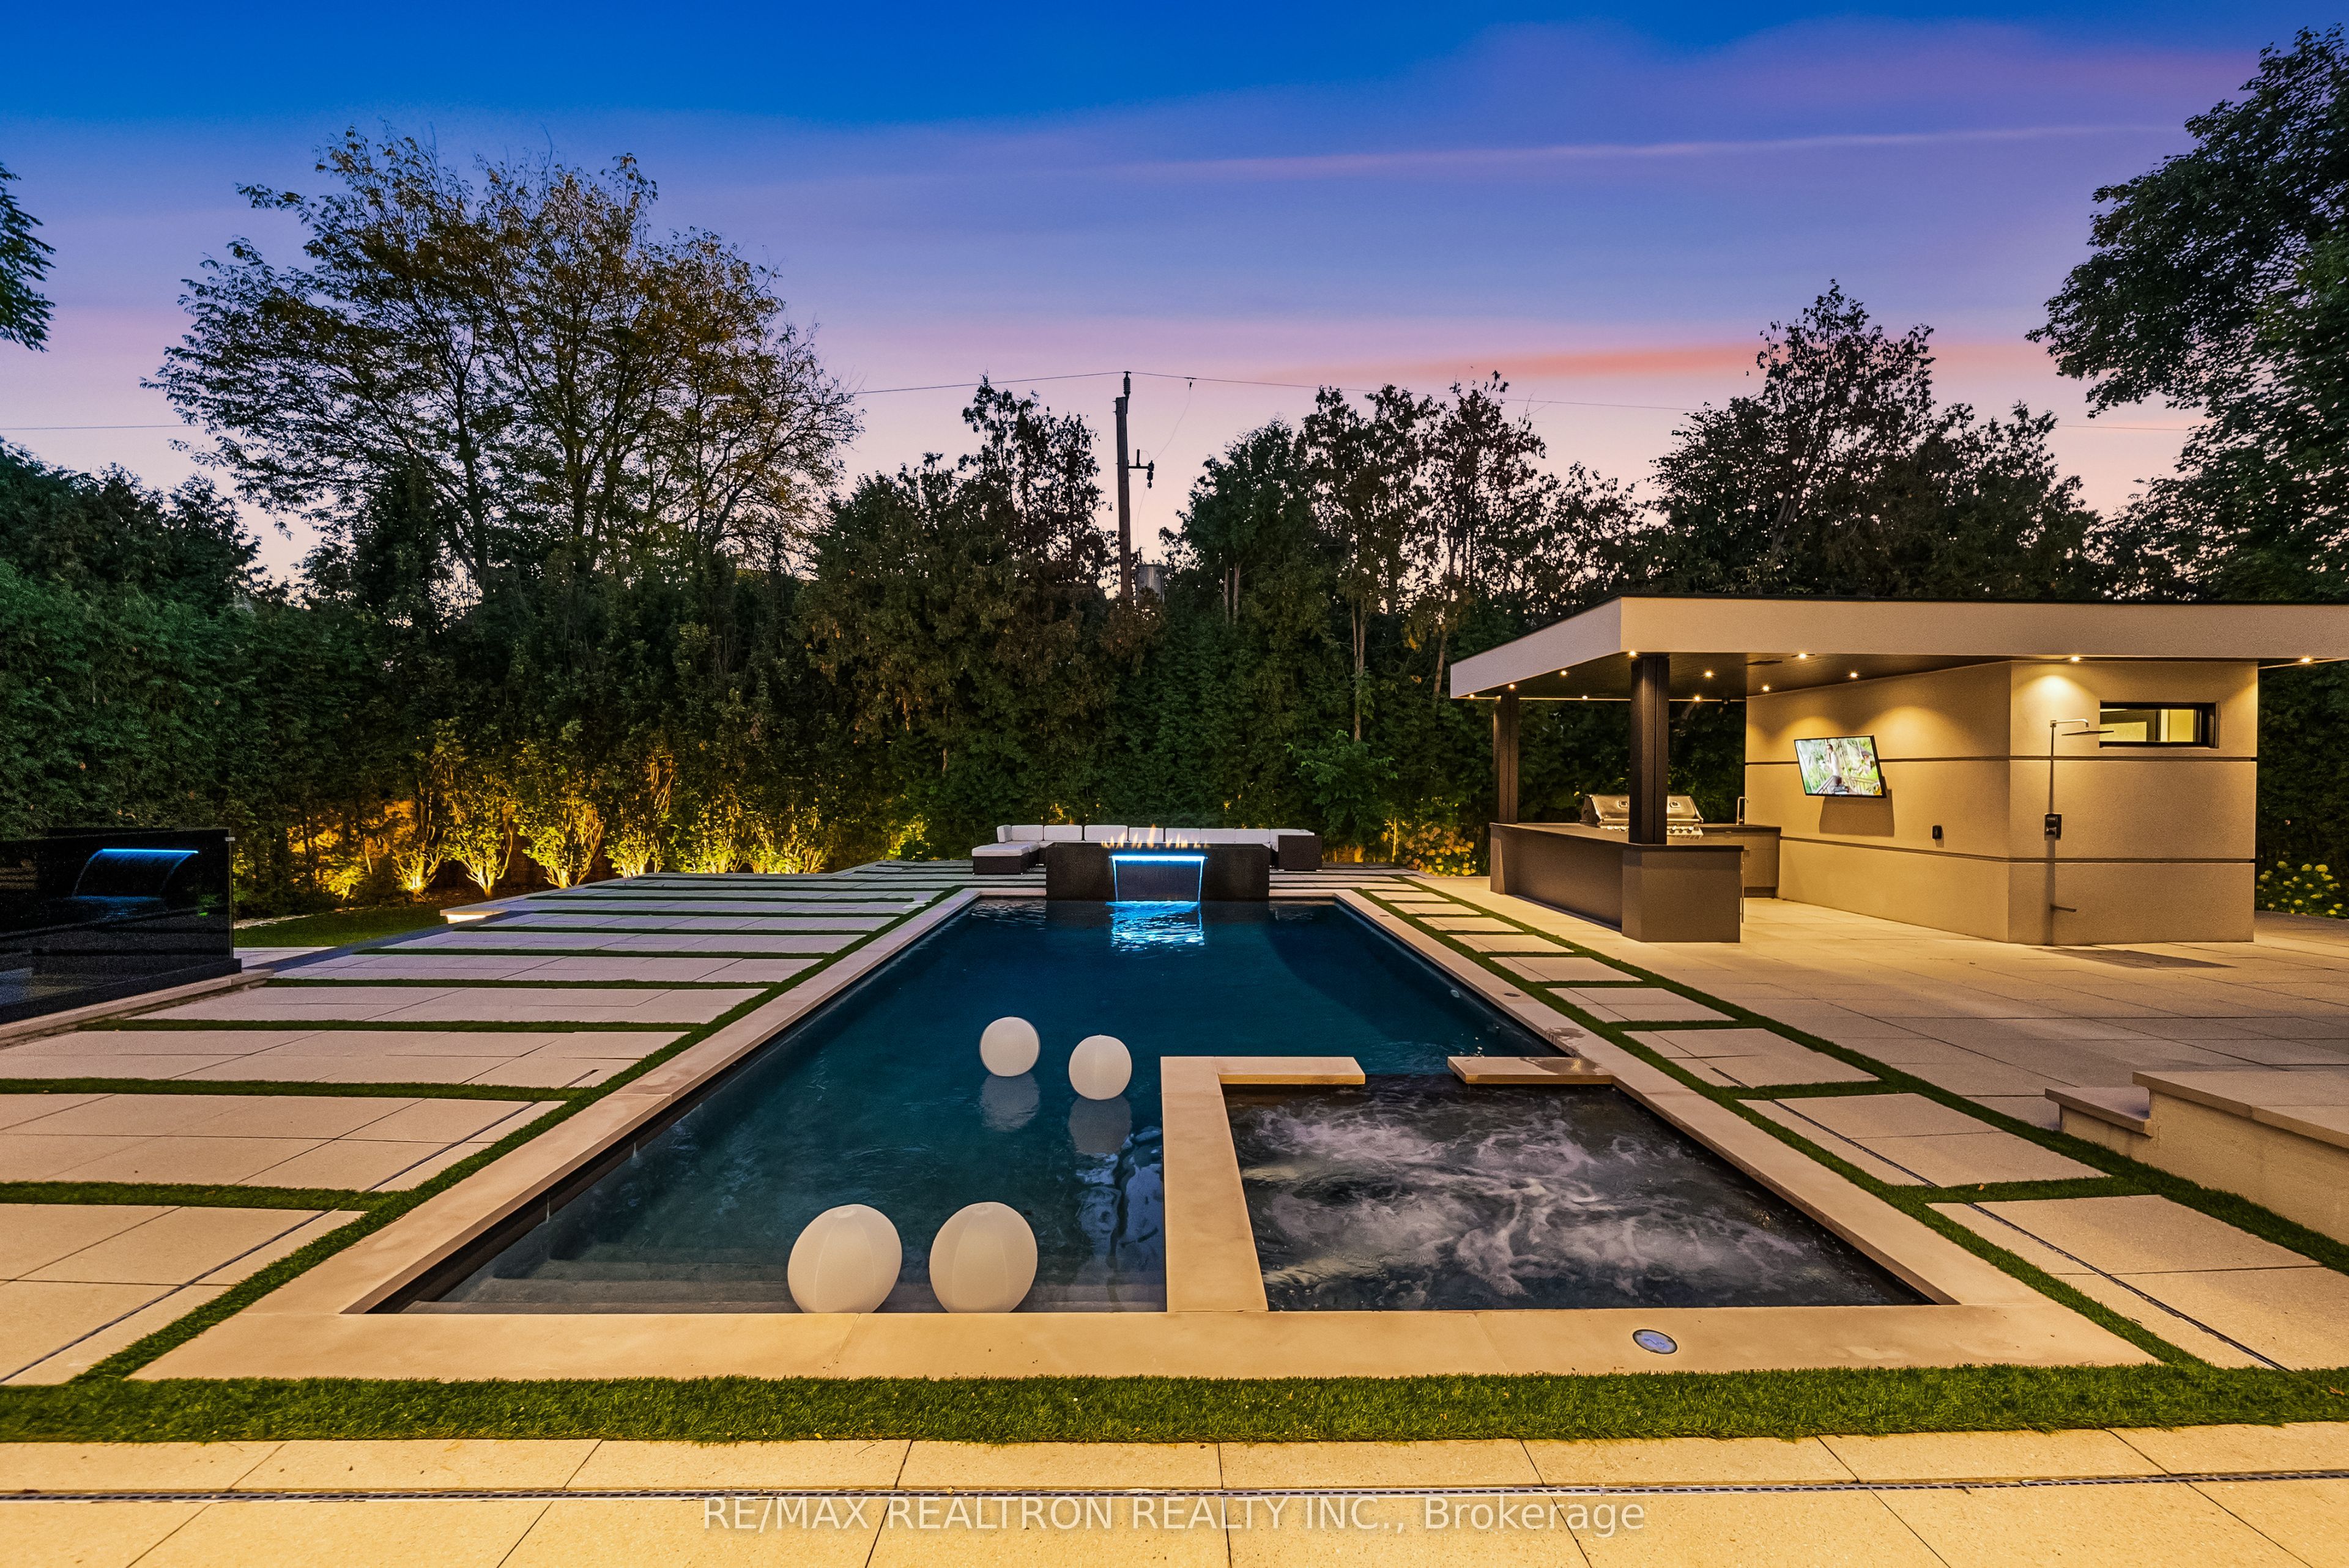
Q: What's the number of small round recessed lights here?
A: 12